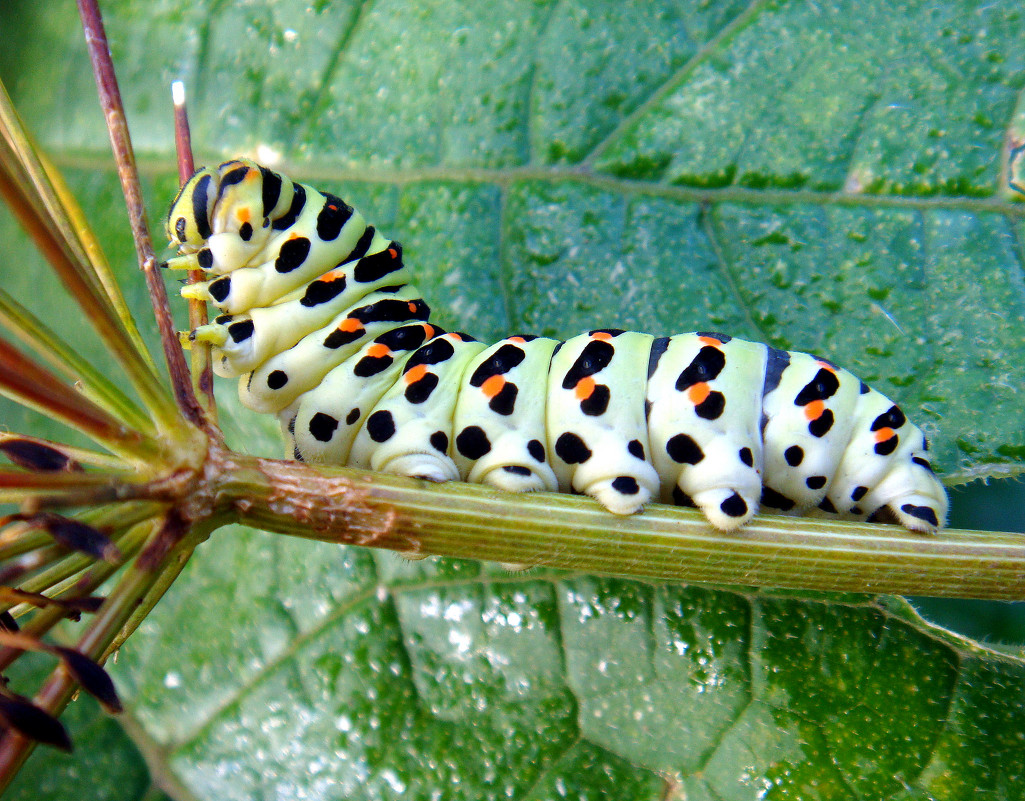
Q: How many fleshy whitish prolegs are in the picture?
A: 5